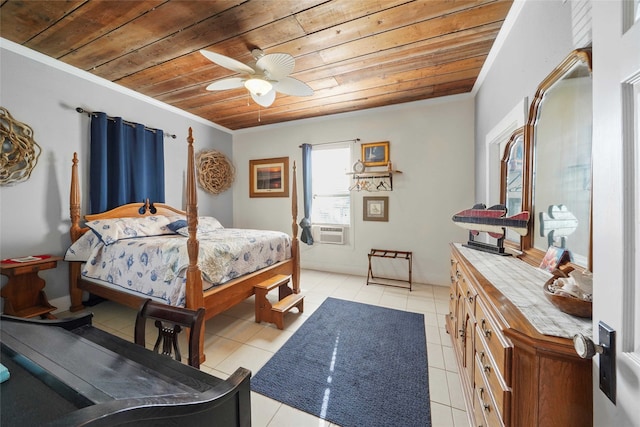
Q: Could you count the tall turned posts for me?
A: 3